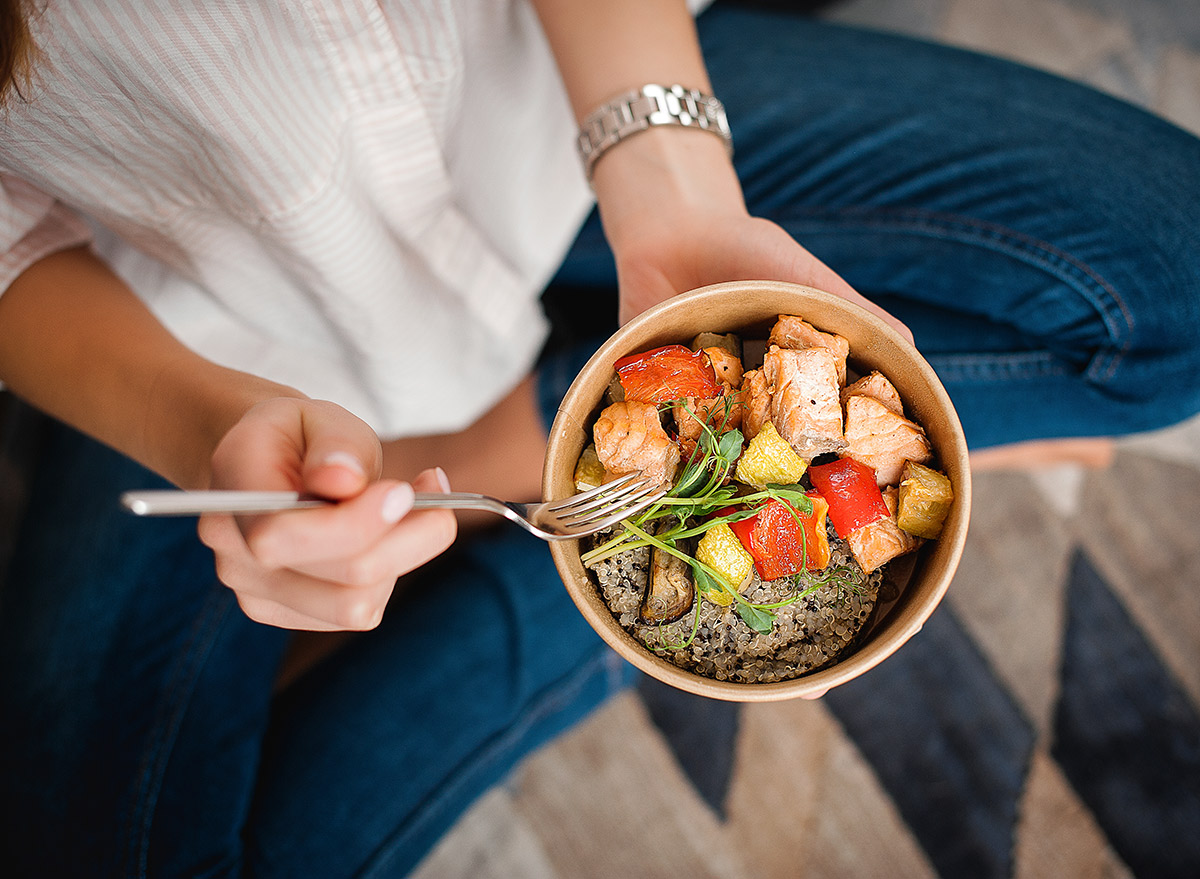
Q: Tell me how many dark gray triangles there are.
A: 3